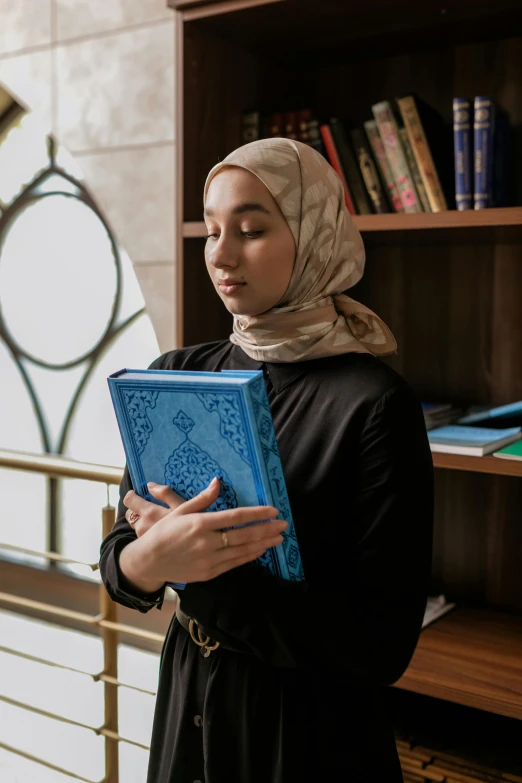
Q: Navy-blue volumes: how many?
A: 2